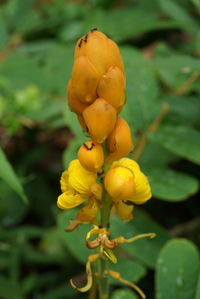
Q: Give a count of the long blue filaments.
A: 0